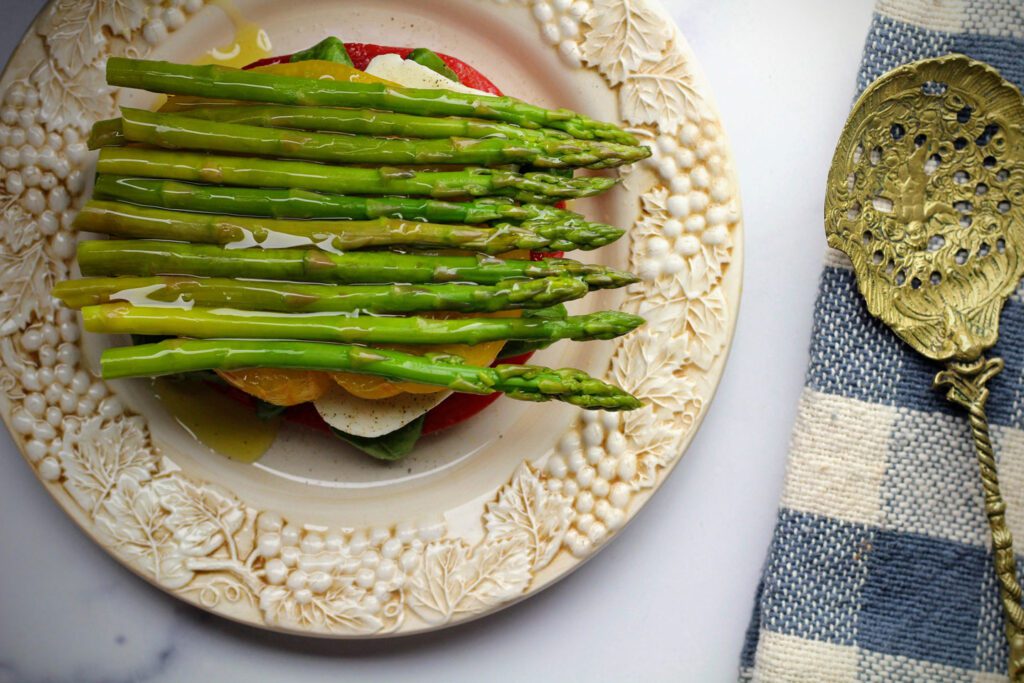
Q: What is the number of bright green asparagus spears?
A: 10